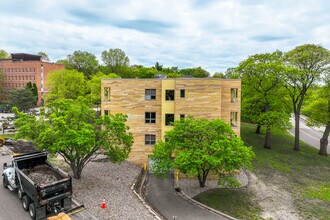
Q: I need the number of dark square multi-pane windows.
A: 3